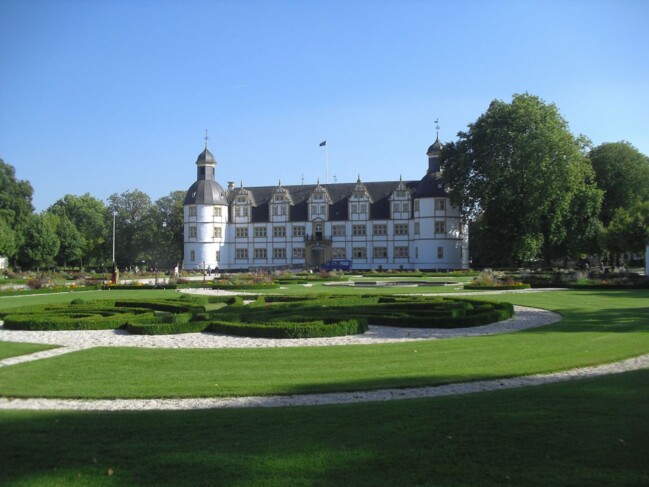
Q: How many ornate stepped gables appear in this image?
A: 5